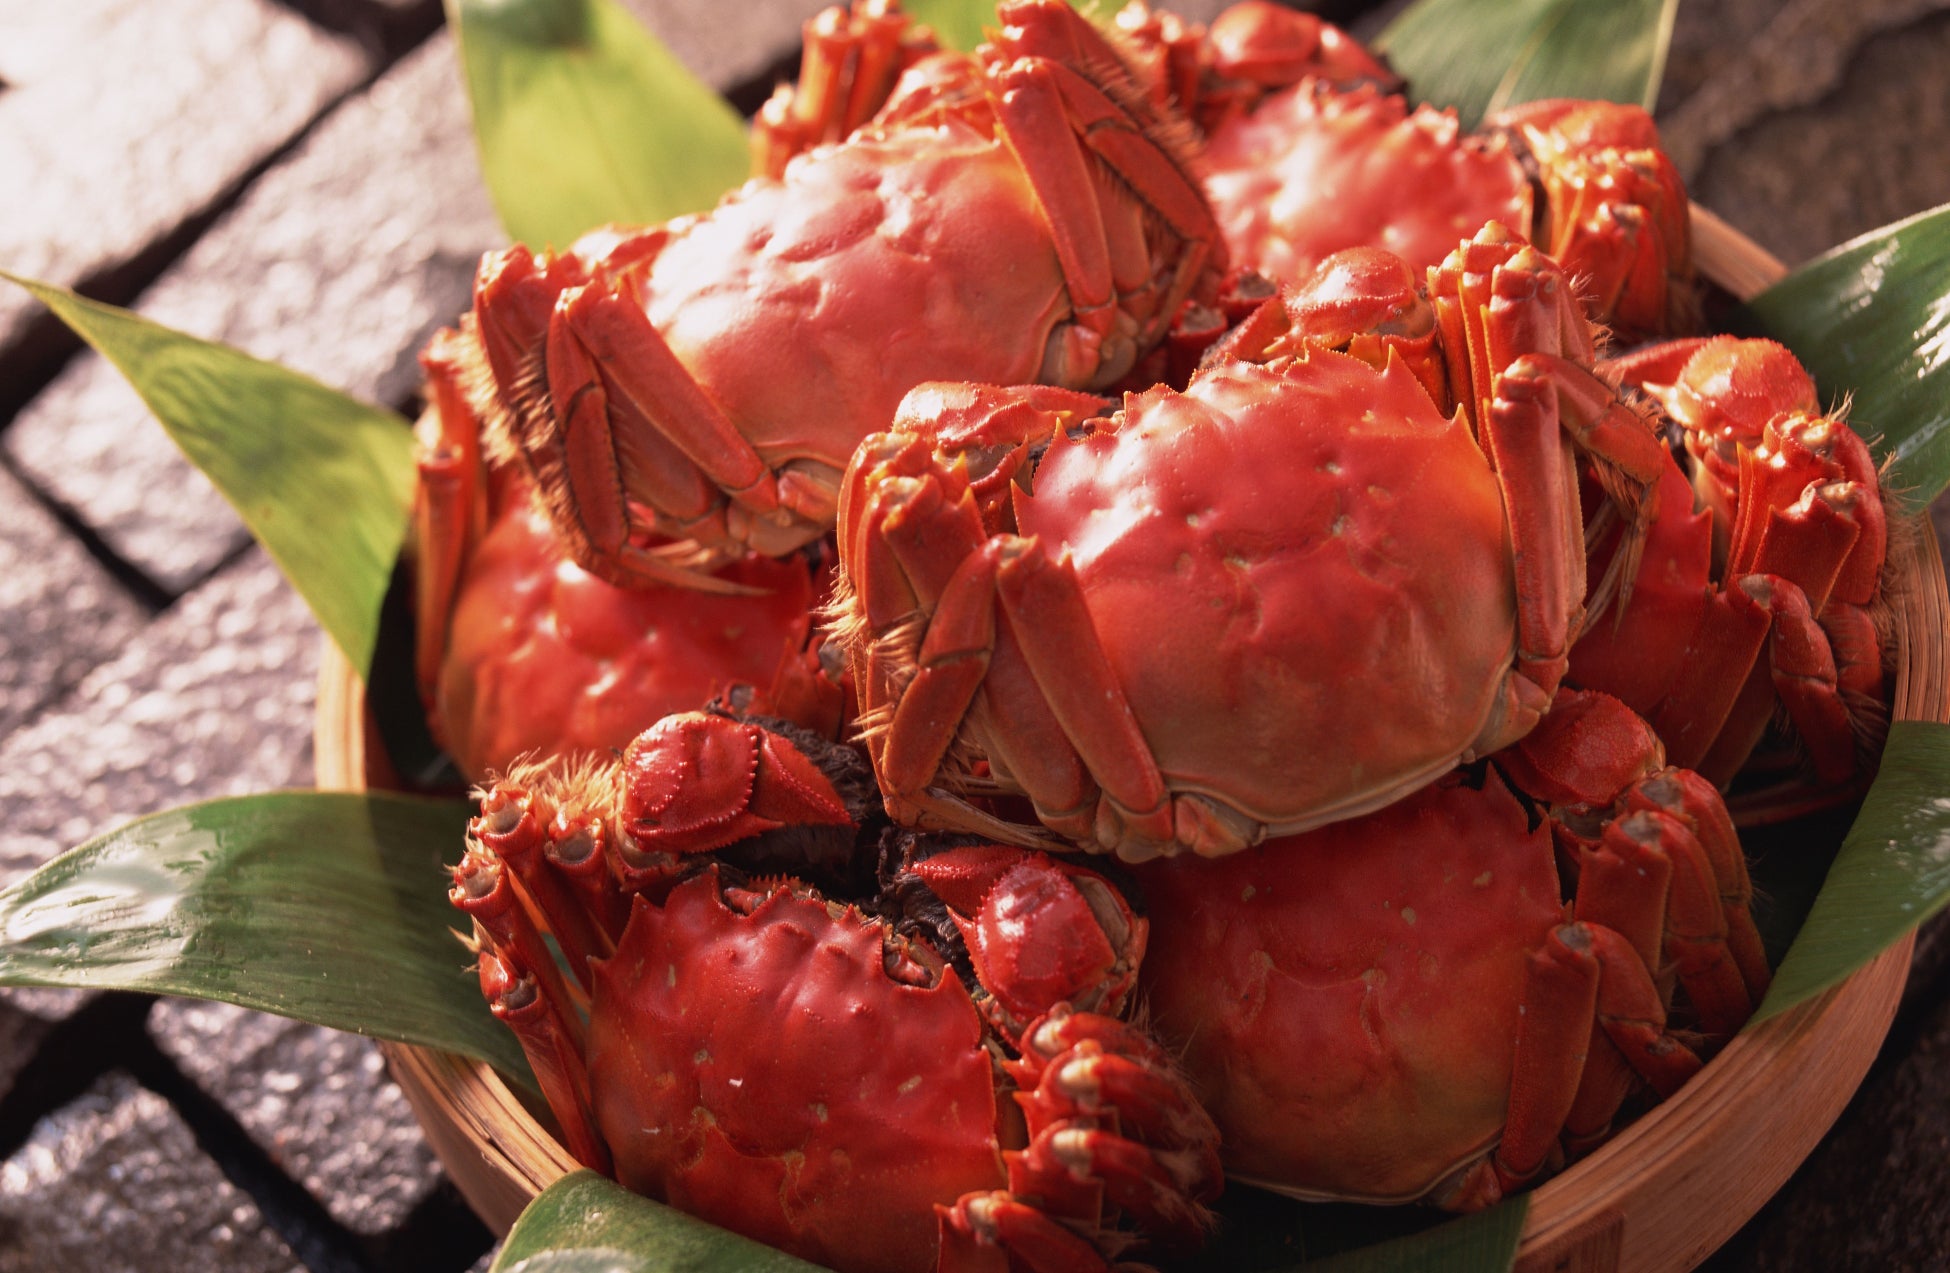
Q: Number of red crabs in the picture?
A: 7